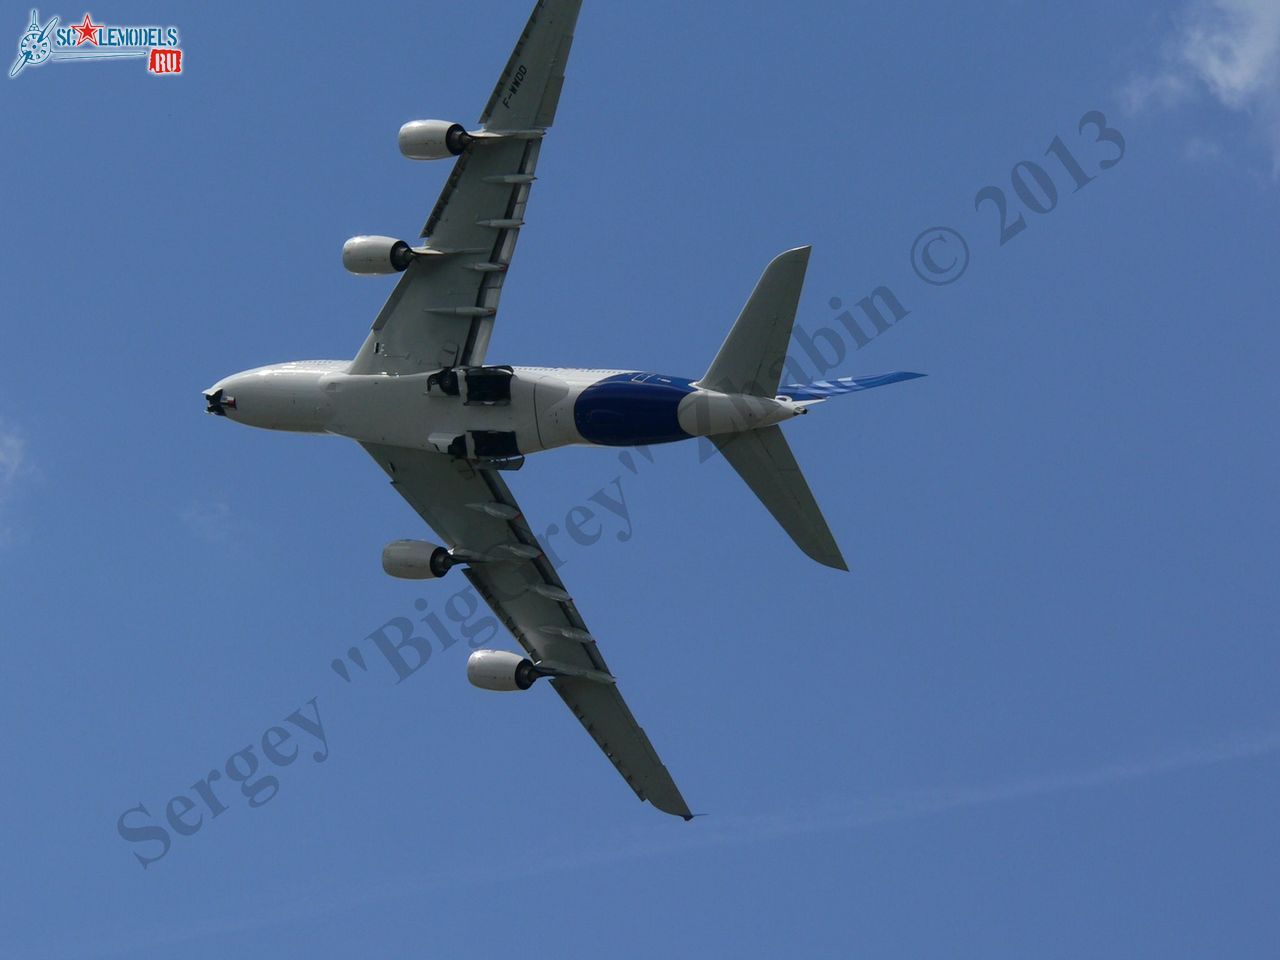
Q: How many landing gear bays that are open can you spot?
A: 5